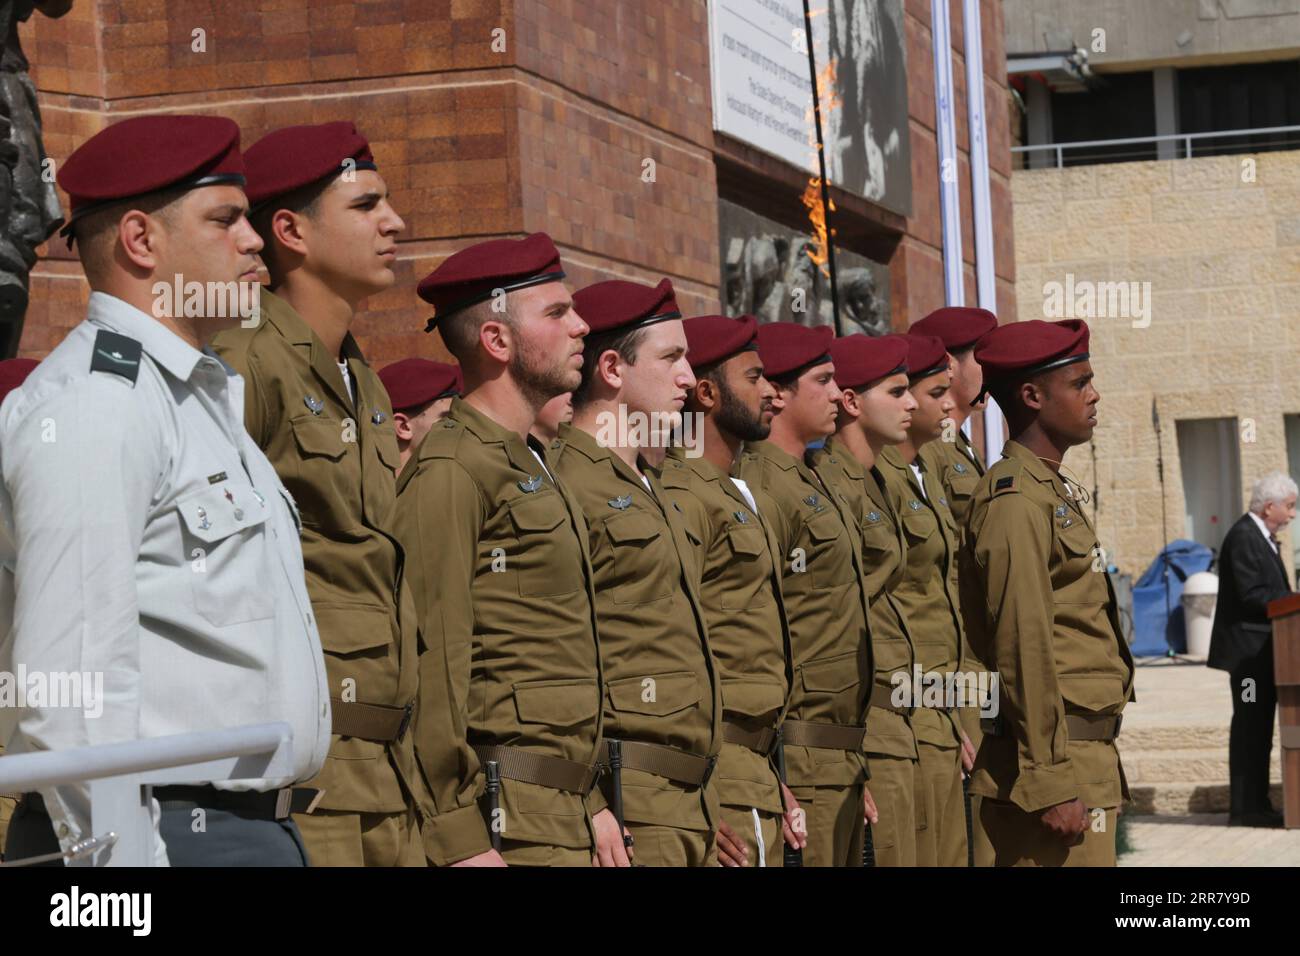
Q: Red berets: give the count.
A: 12